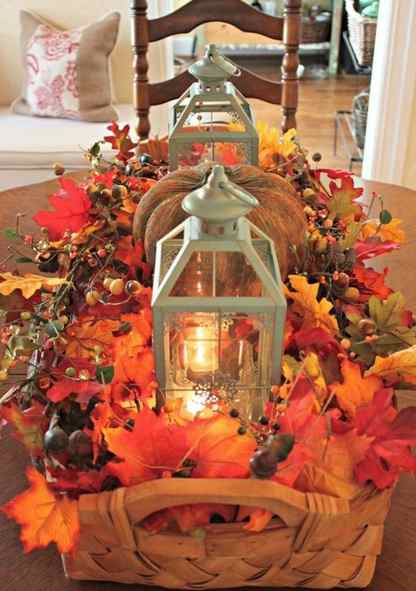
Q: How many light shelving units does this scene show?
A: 1